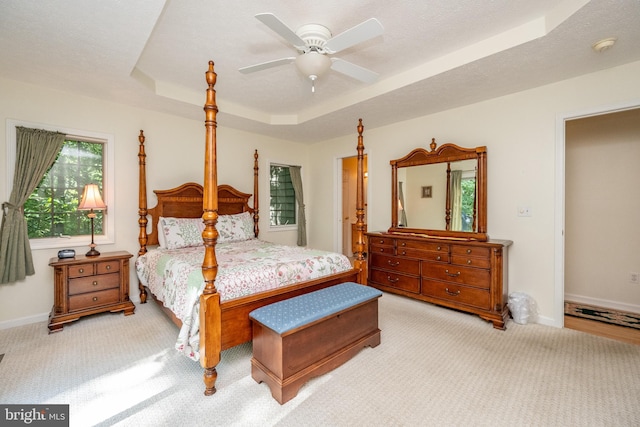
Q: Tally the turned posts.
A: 4